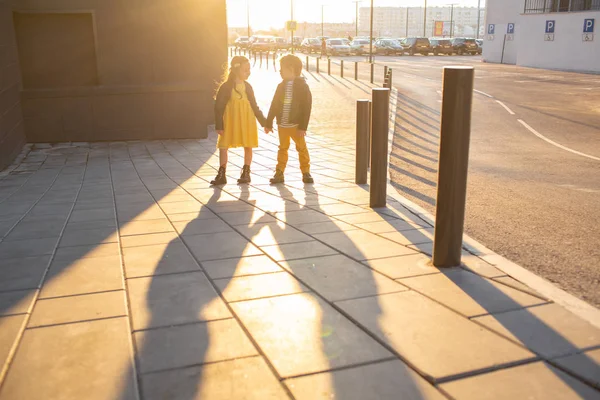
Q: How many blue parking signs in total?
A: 4